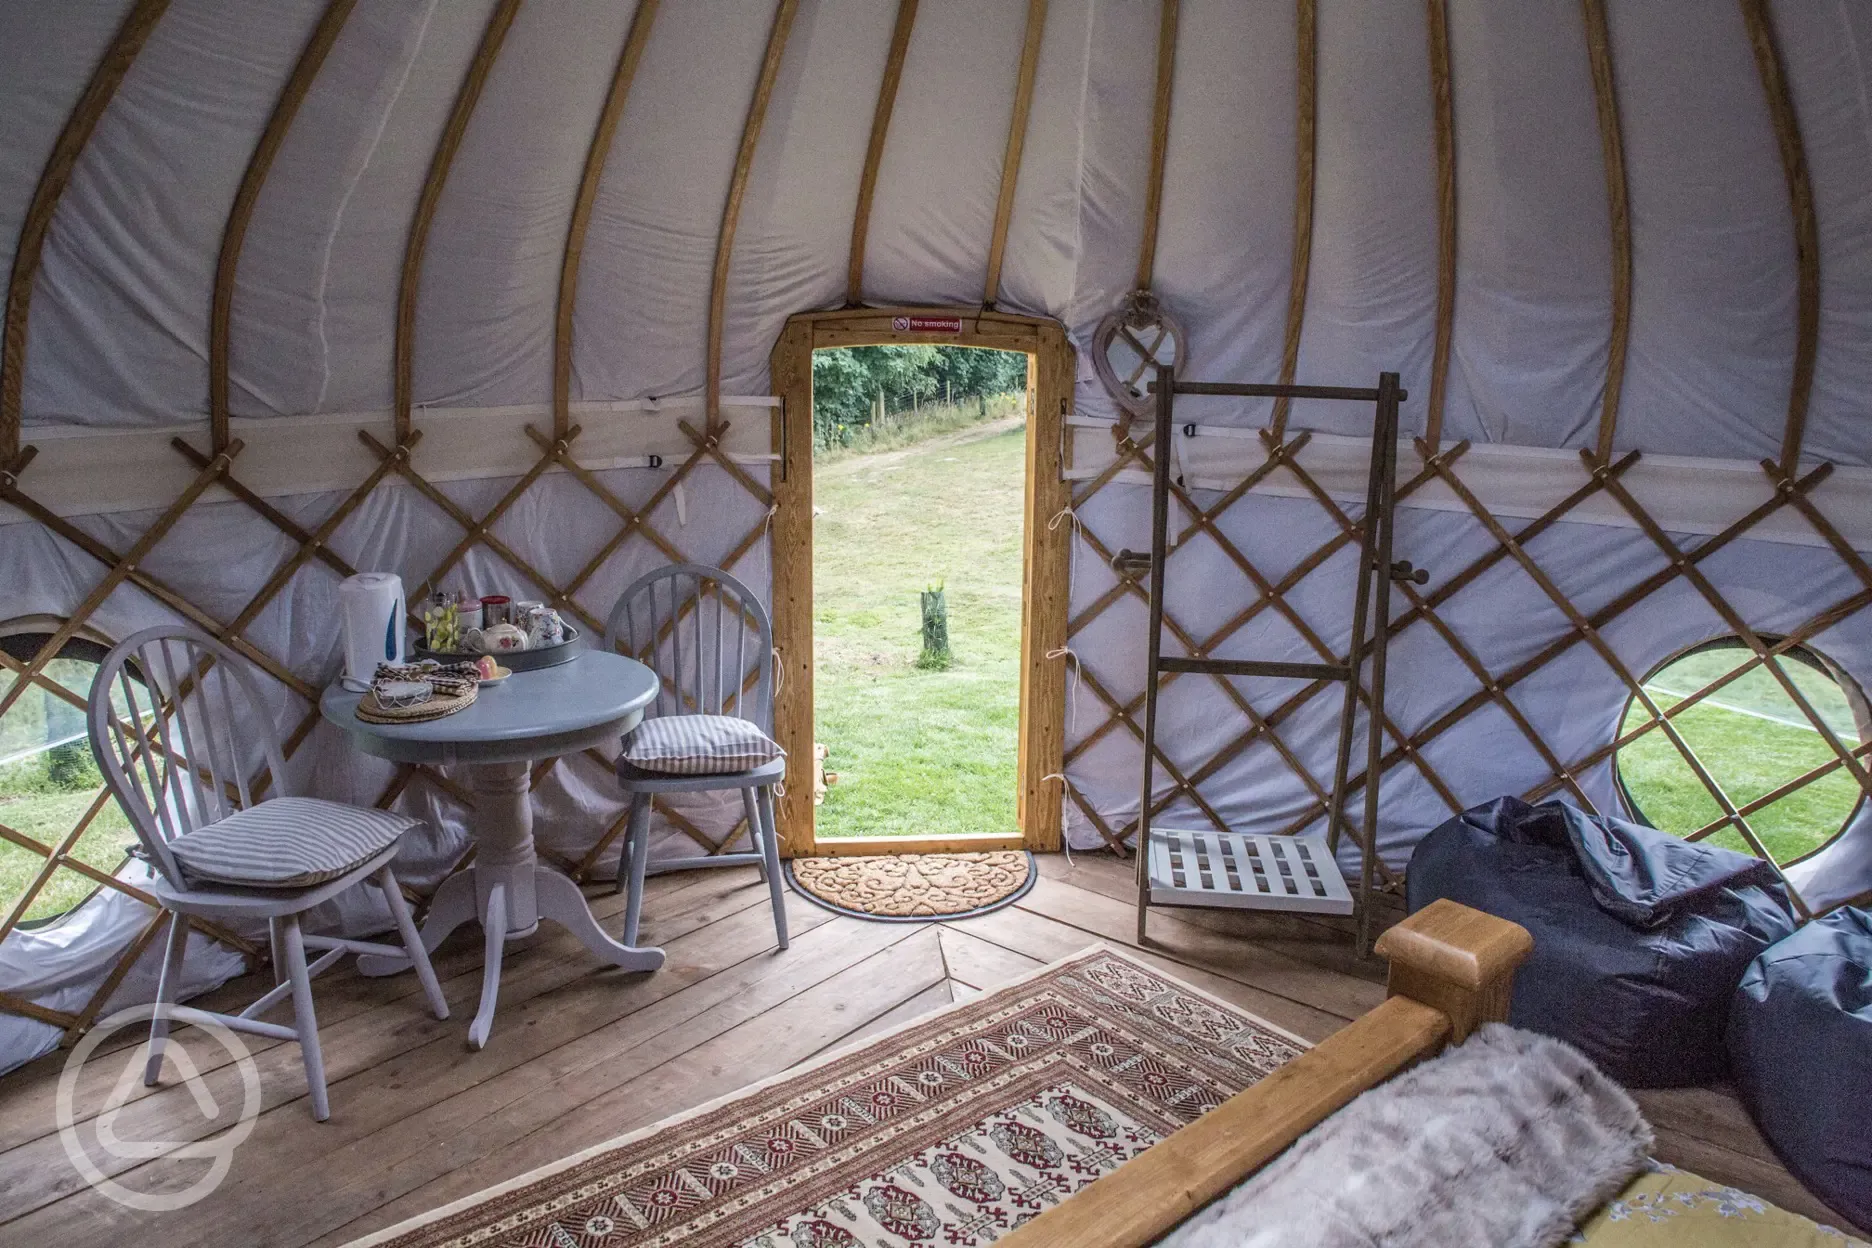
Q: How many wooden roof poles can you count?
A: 12